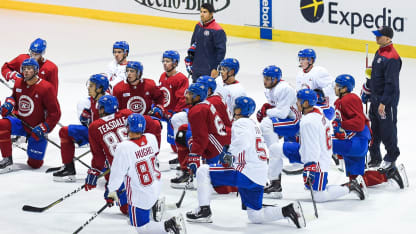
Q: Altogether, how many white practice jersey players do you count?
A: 7